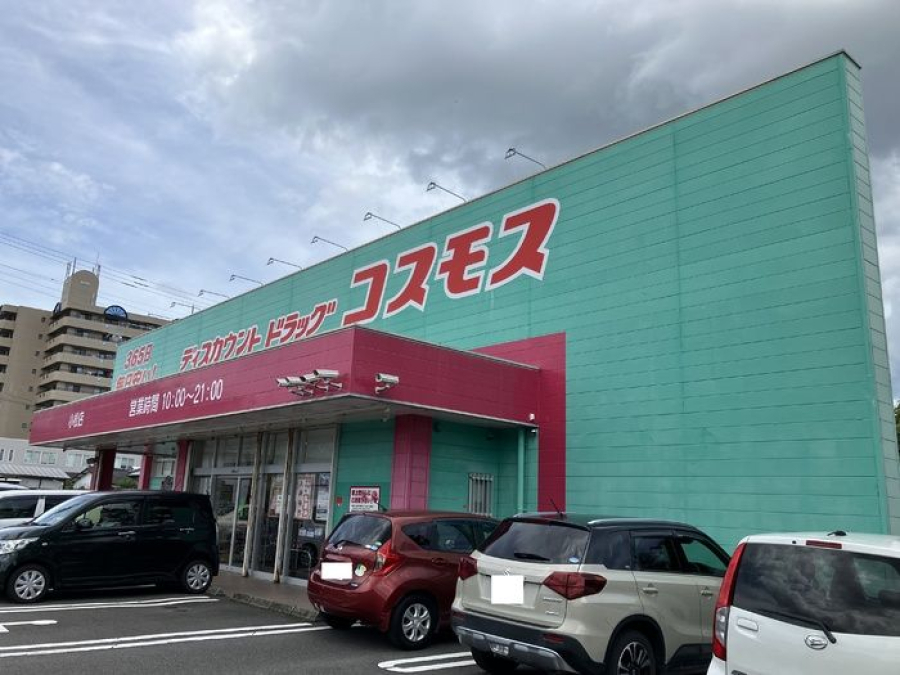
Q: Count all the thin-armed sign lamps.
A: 8